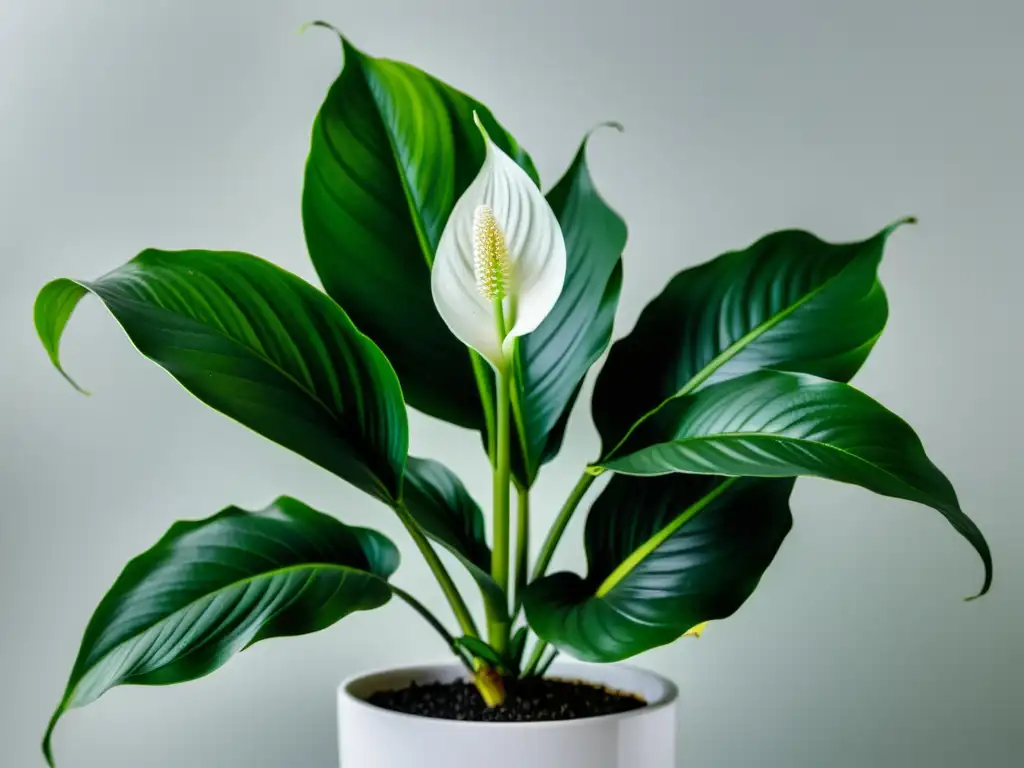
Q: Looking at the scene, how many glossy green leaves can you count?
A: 8